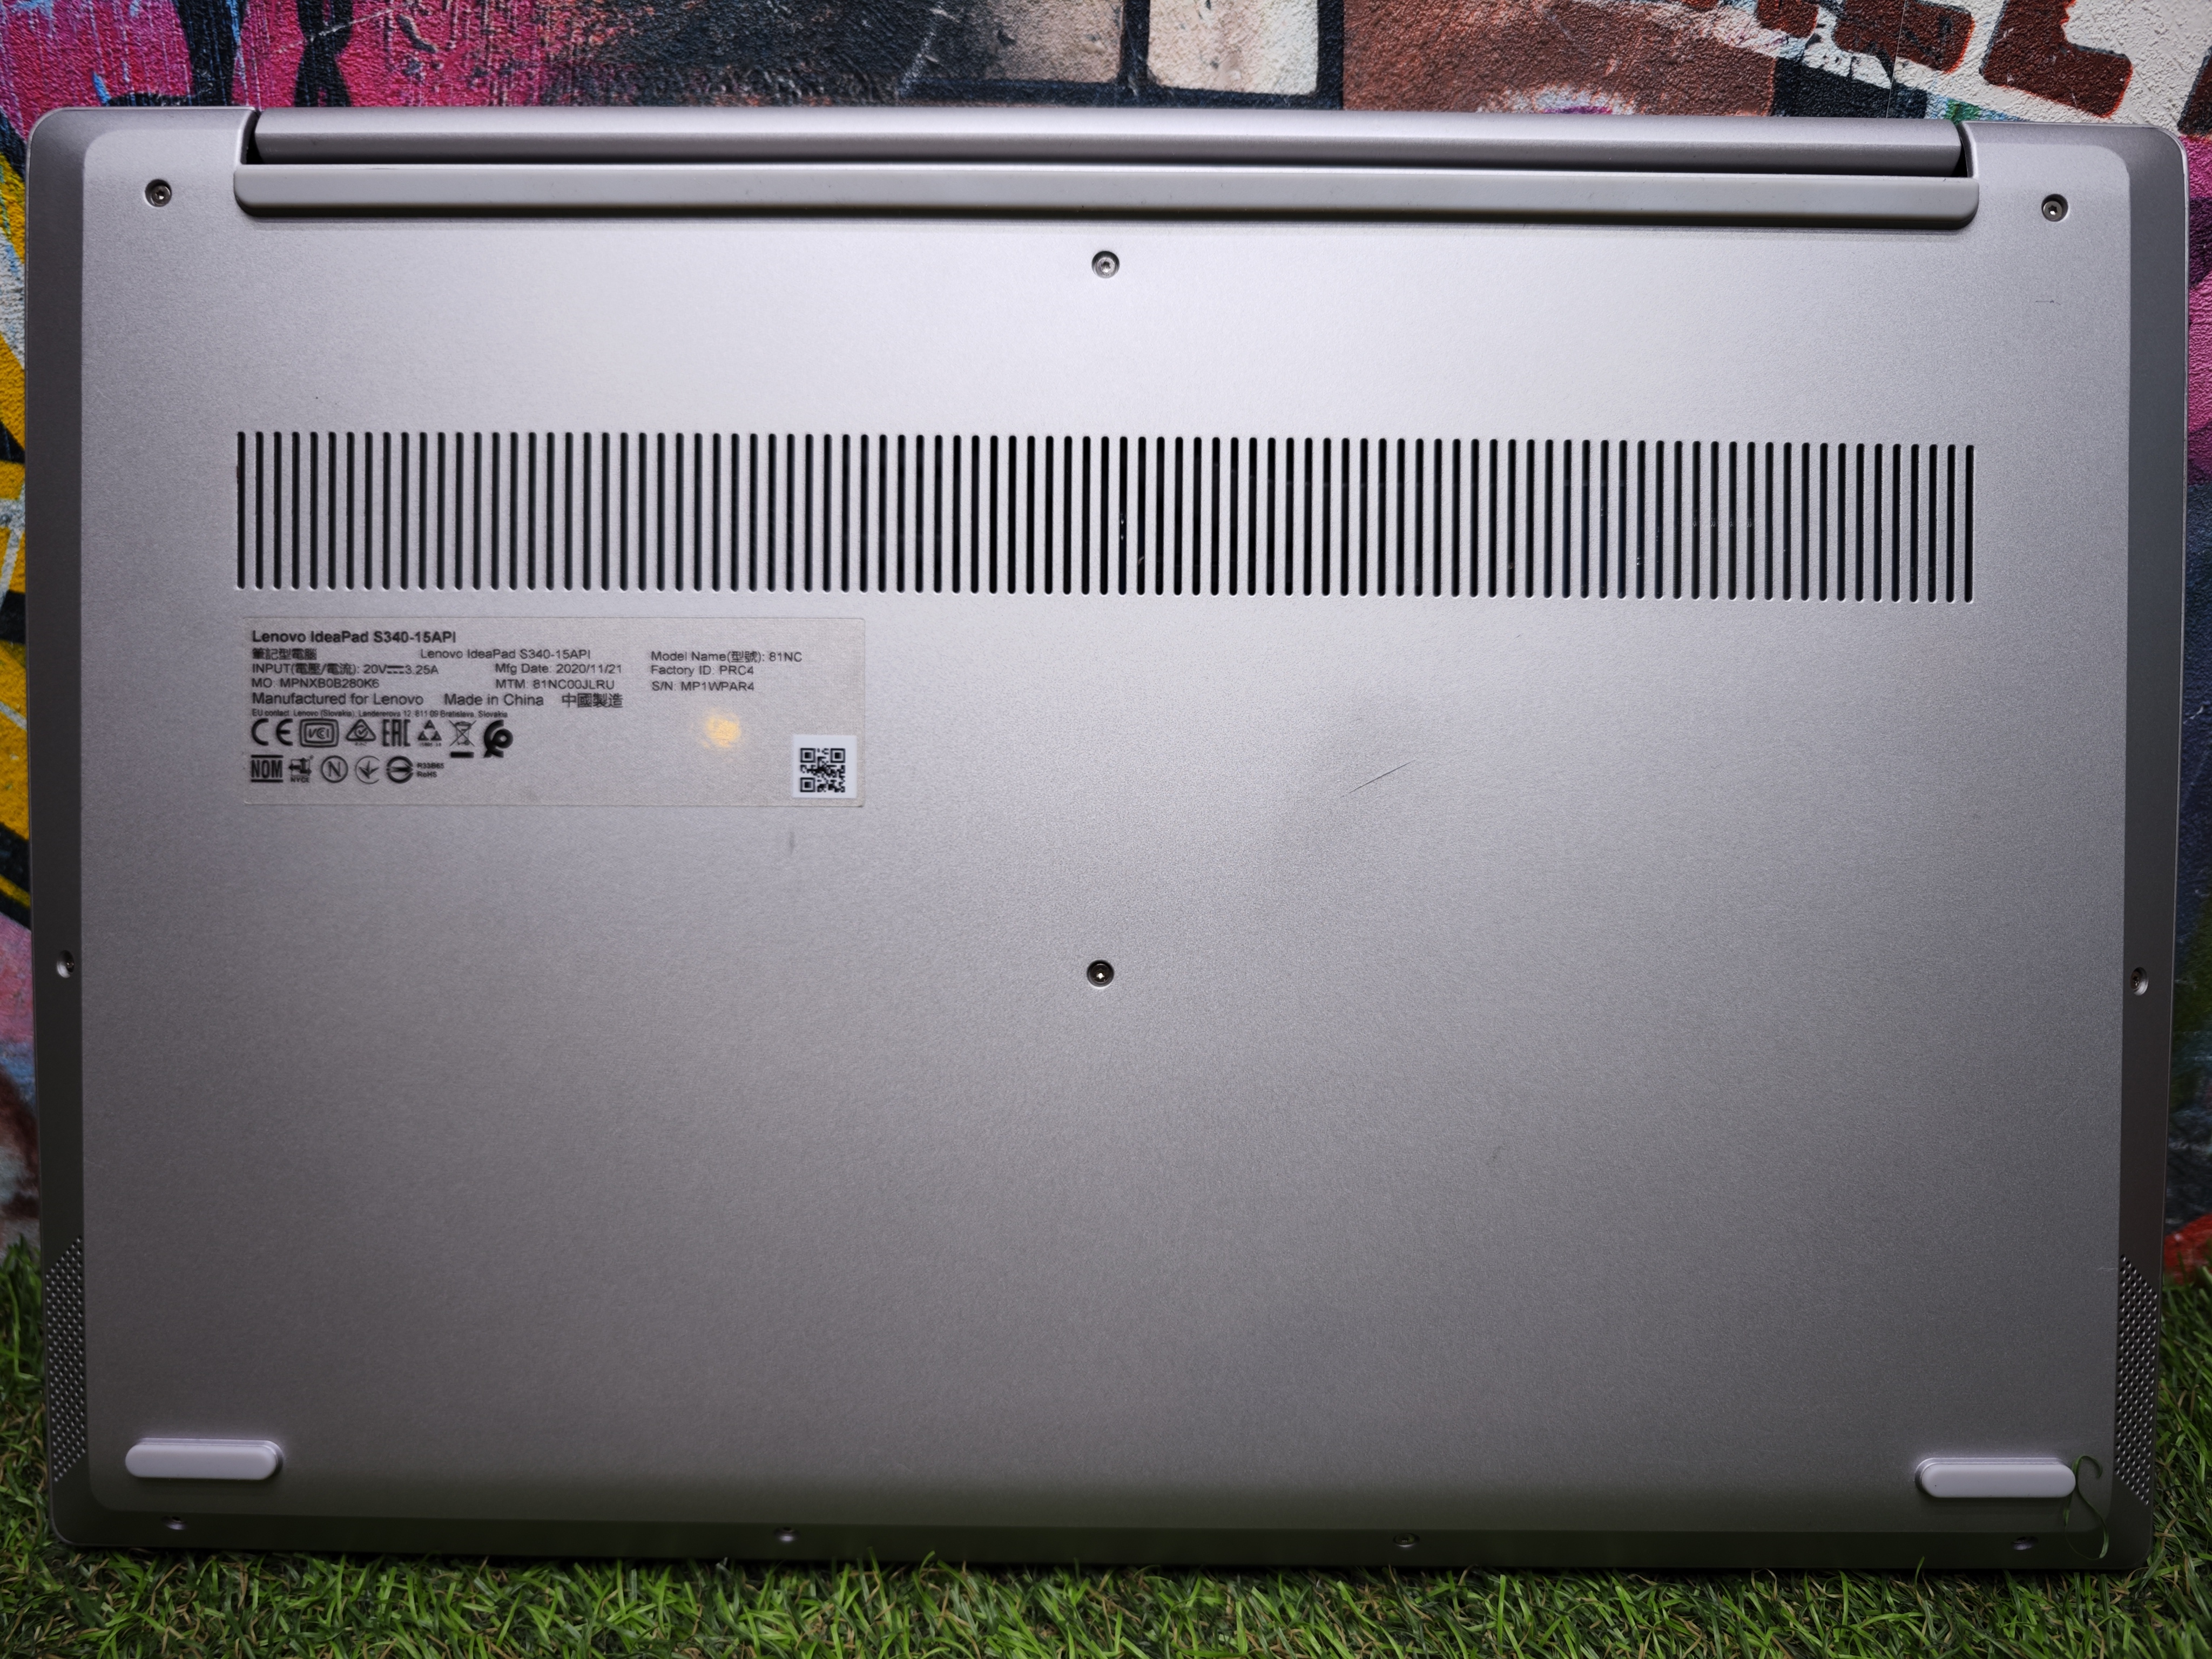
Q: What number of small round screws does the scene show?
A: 10